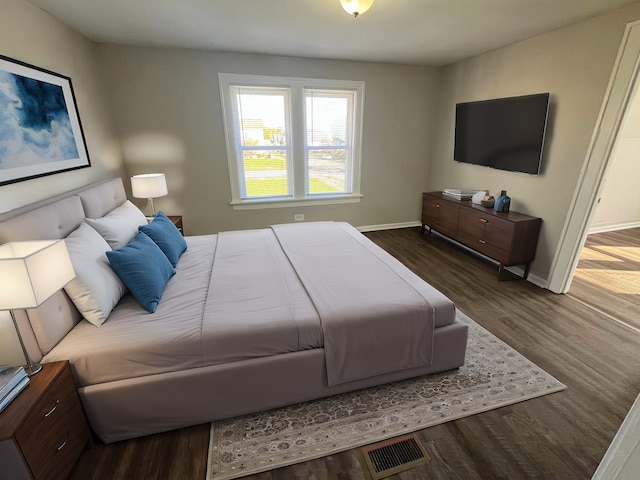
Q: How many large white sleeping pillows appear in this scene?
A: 2